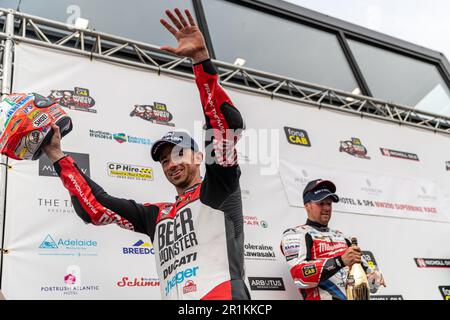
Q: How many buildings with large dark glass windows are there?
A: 1